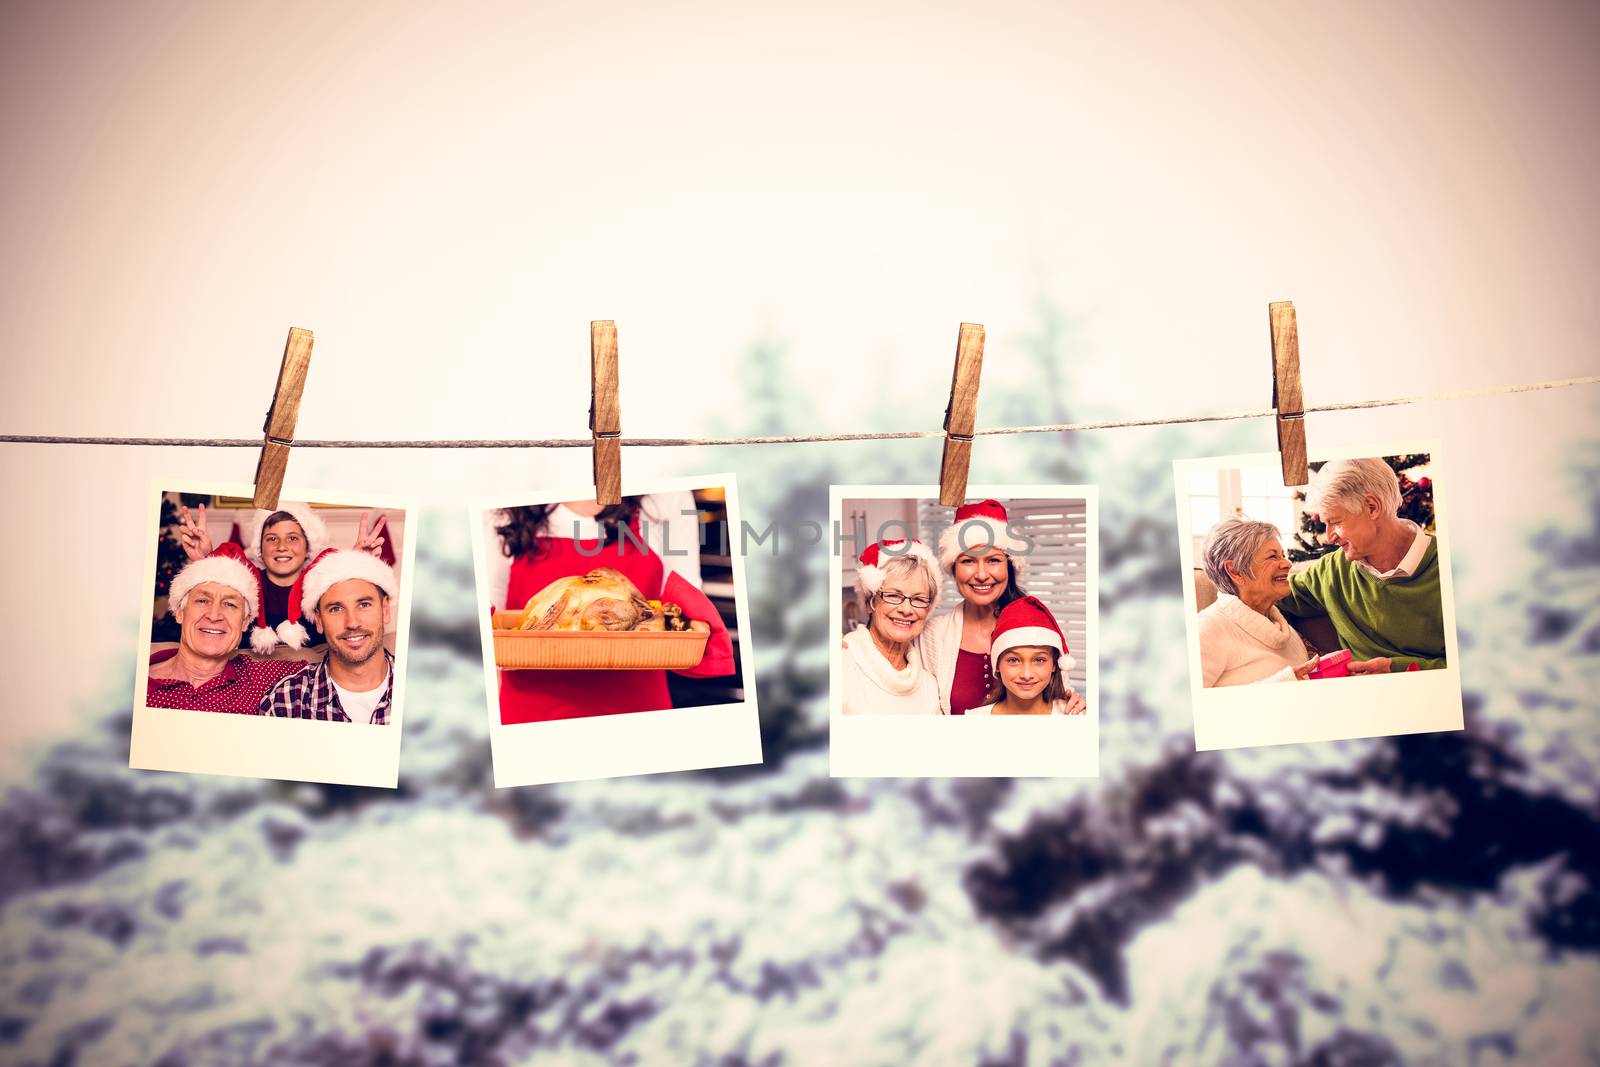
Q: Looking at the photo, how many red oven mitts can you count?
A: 1